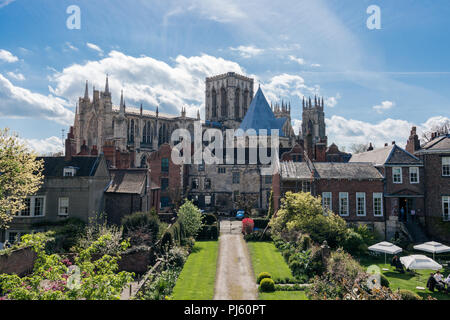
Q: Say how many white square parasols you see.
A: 3